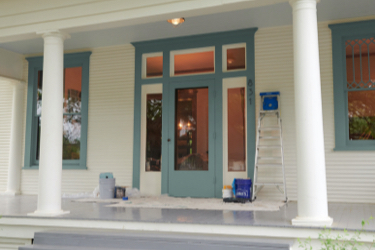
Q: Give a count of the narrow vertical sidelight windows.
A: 2